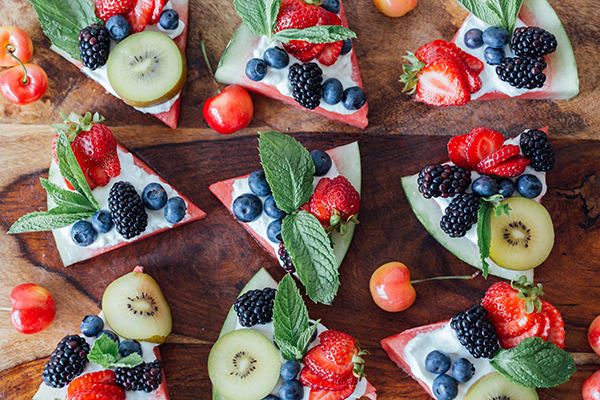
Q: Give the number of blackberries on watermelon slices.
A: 13